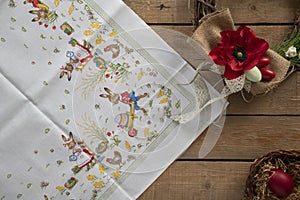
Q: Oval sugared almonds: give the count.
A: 3